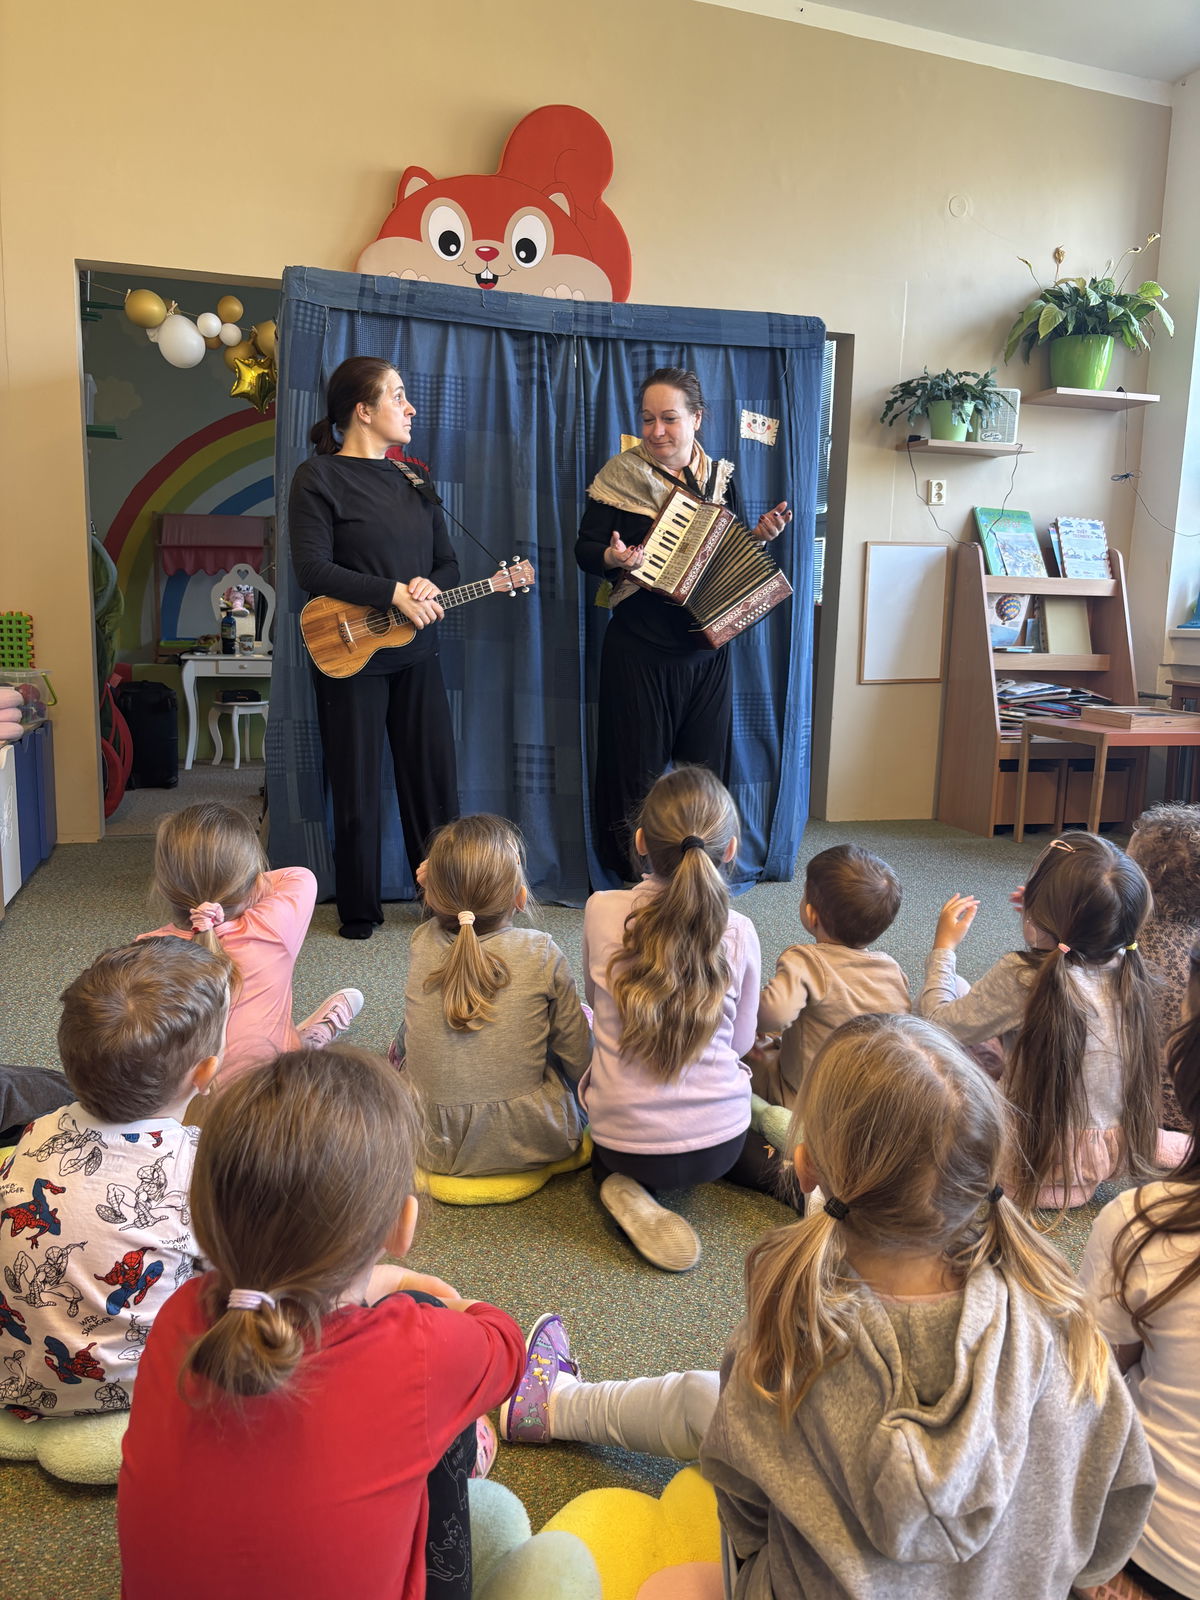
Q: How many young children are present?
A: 10